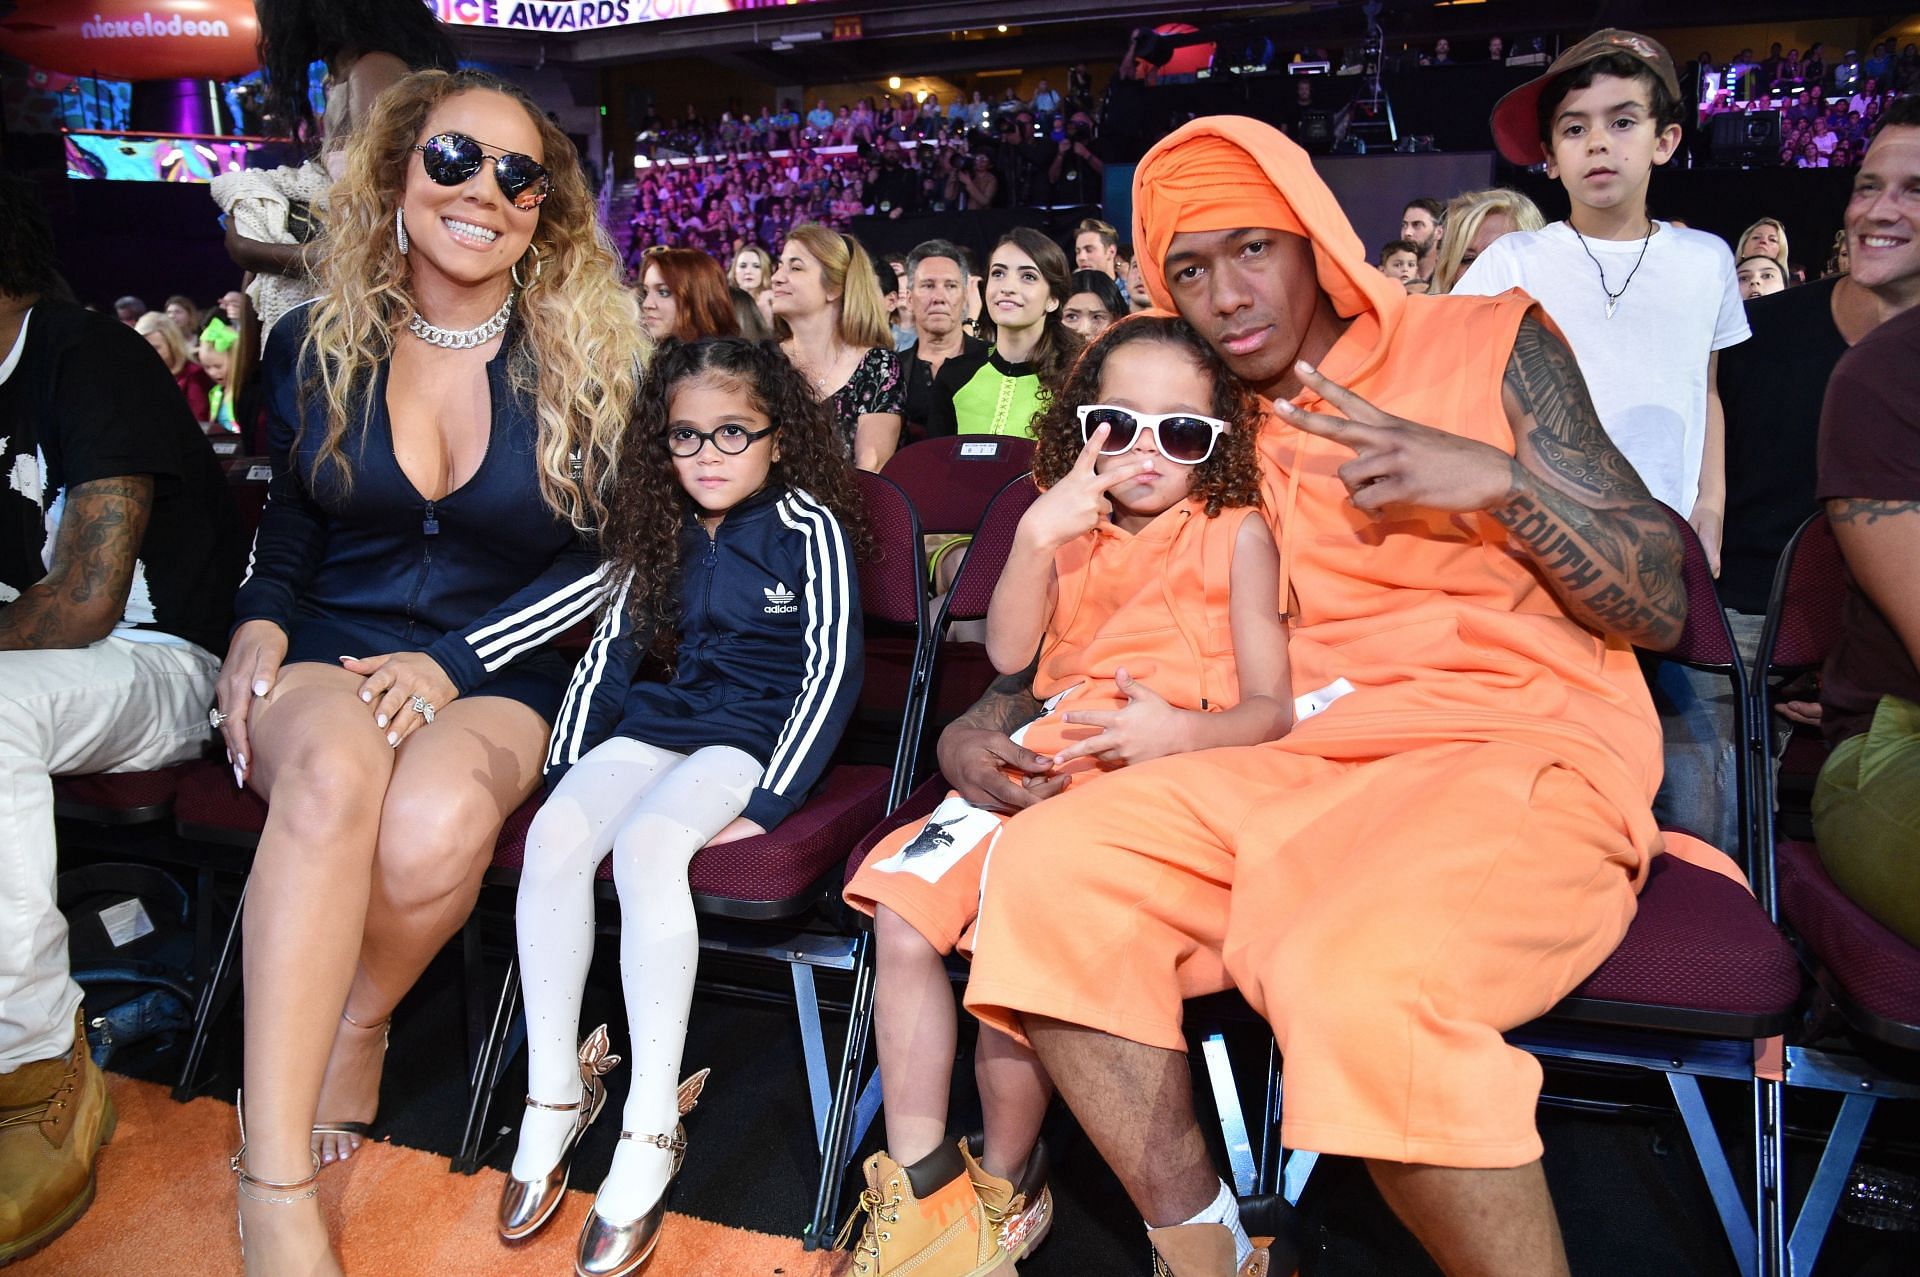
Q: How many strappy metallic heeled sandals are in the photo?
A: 2